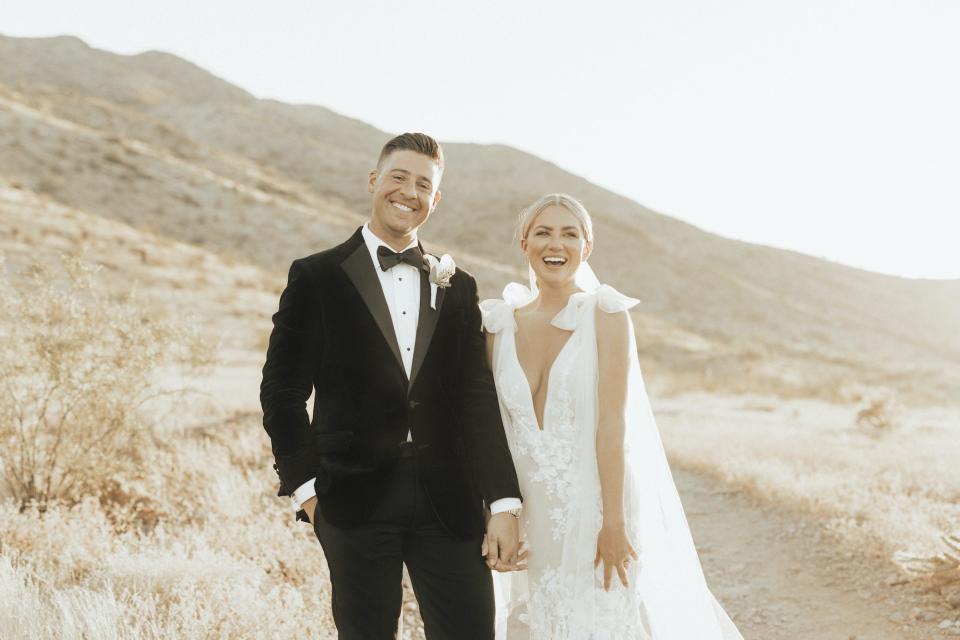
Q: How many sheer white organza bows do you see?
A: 2